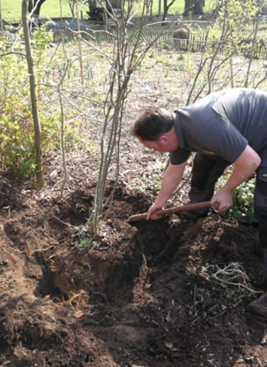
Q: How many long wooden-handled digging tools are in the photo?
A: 1